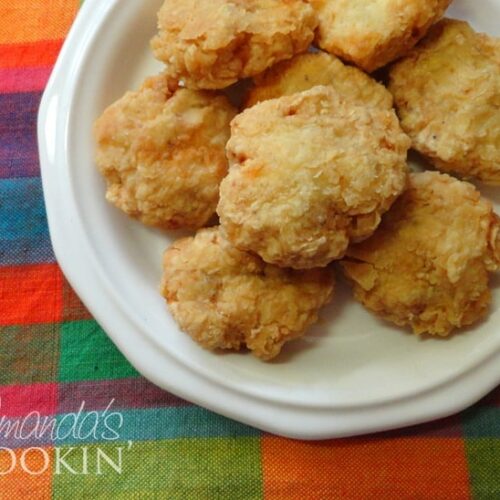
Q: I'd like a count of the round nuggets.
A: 8